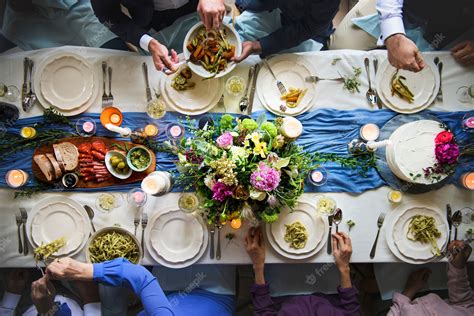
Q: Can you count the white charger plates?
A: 8